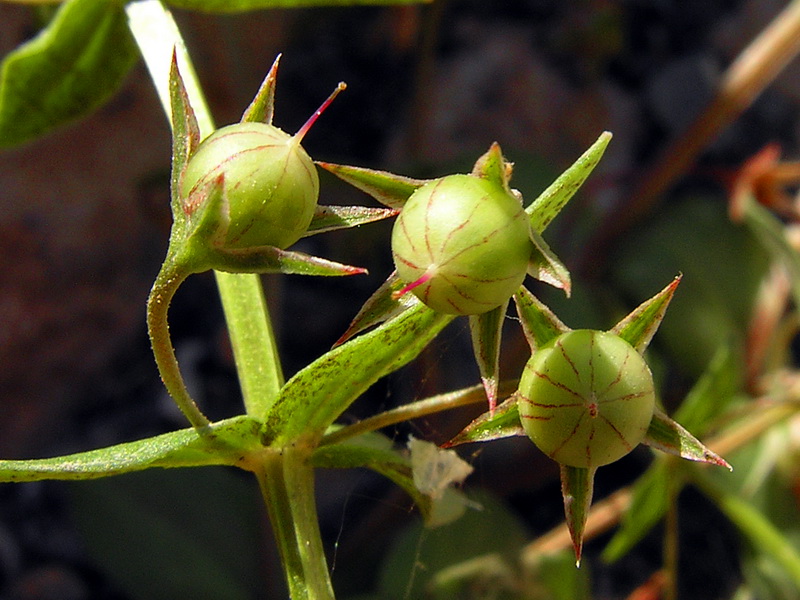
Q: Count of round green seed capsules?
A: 3